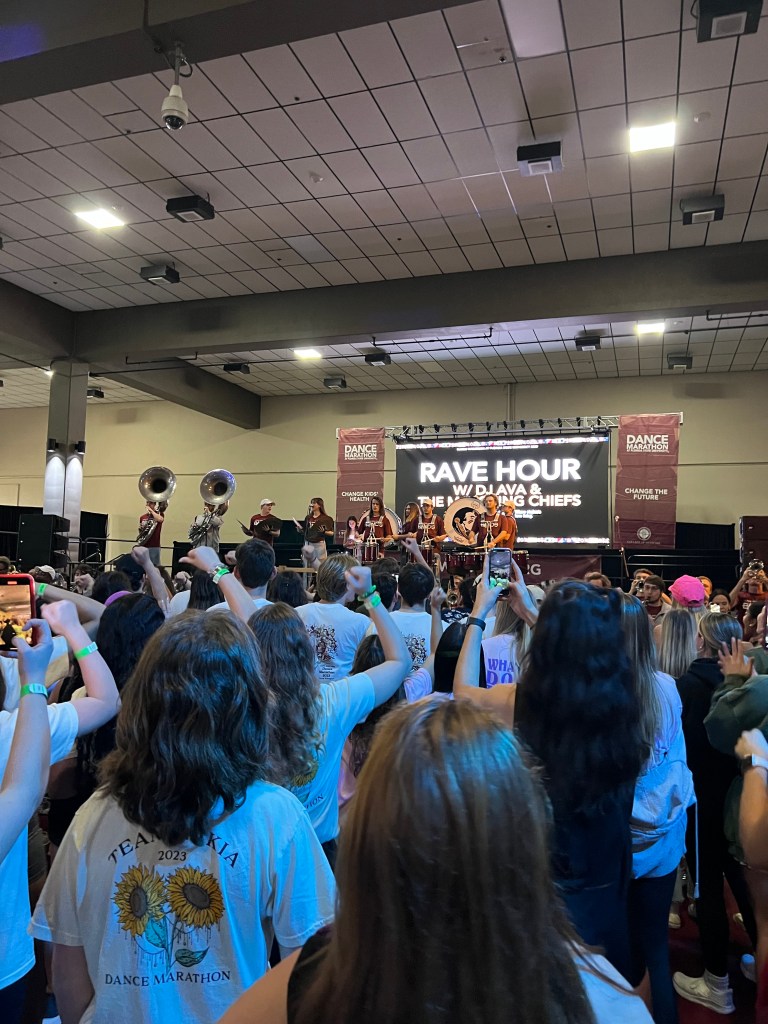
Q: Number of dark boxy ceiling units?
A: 11